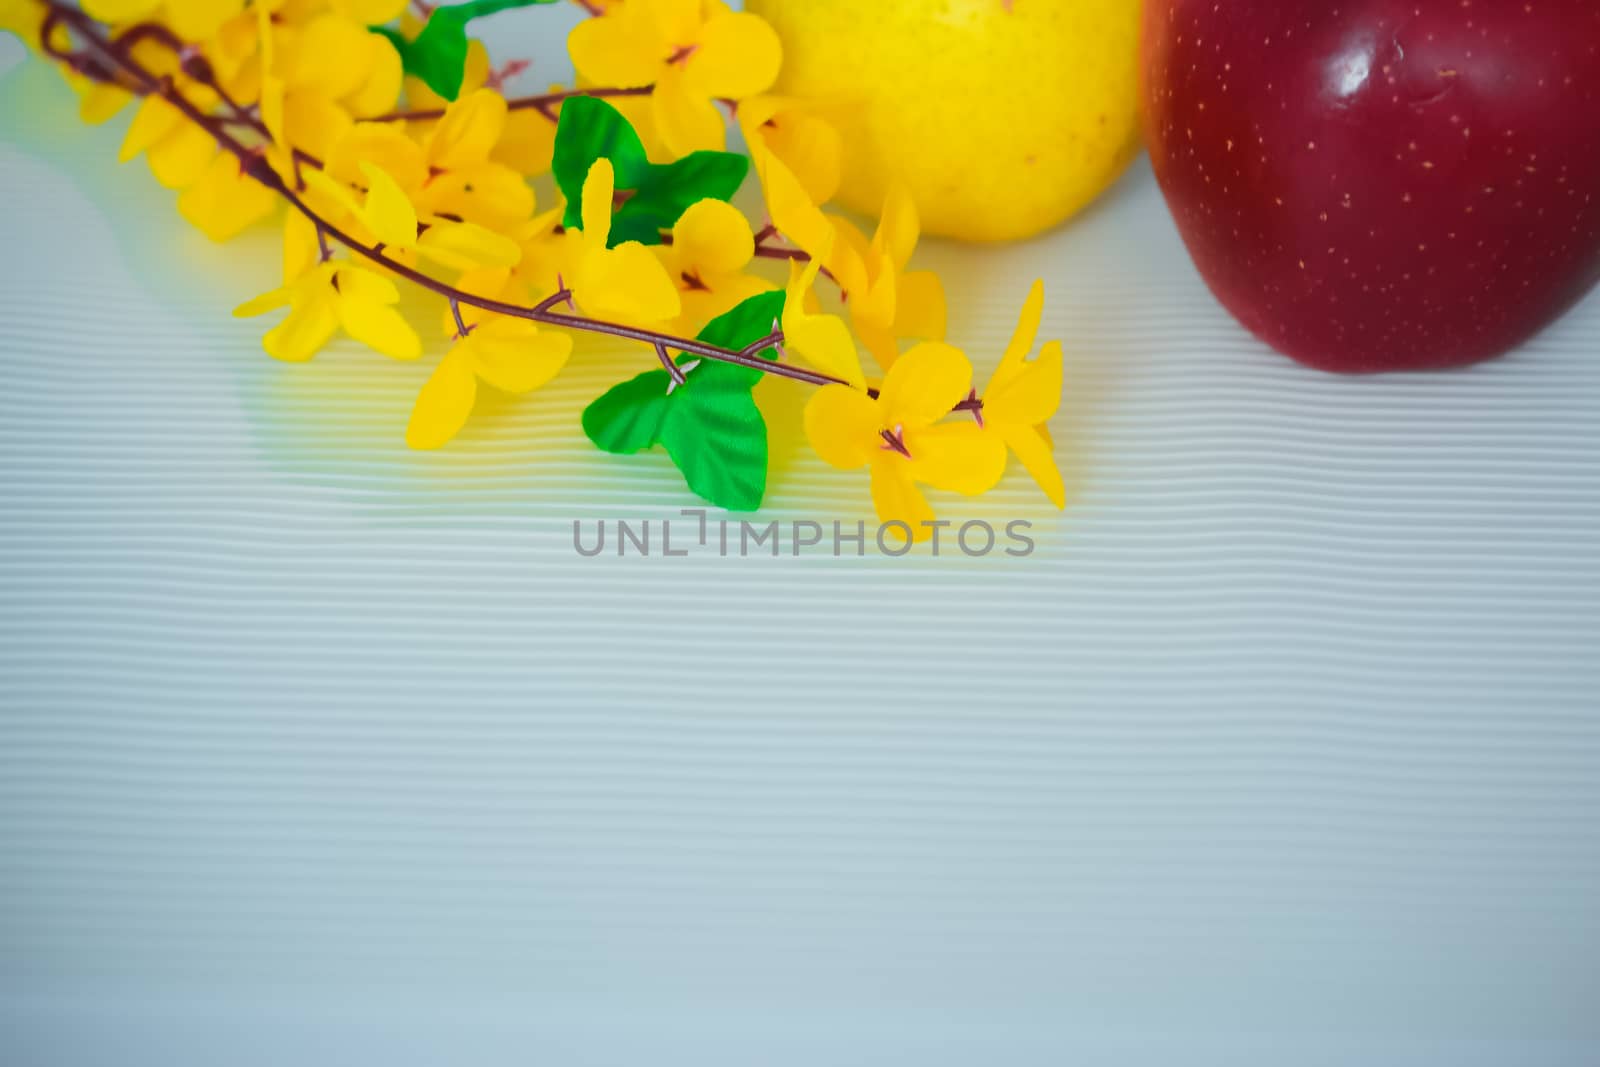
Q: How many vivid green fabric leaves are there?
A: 3